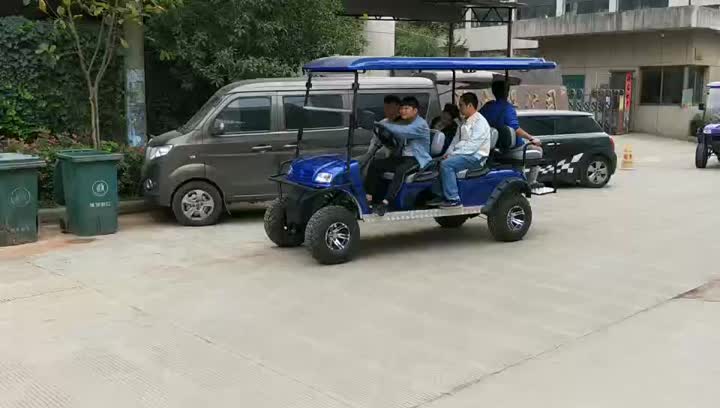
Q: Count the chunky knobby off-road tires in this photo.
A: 4